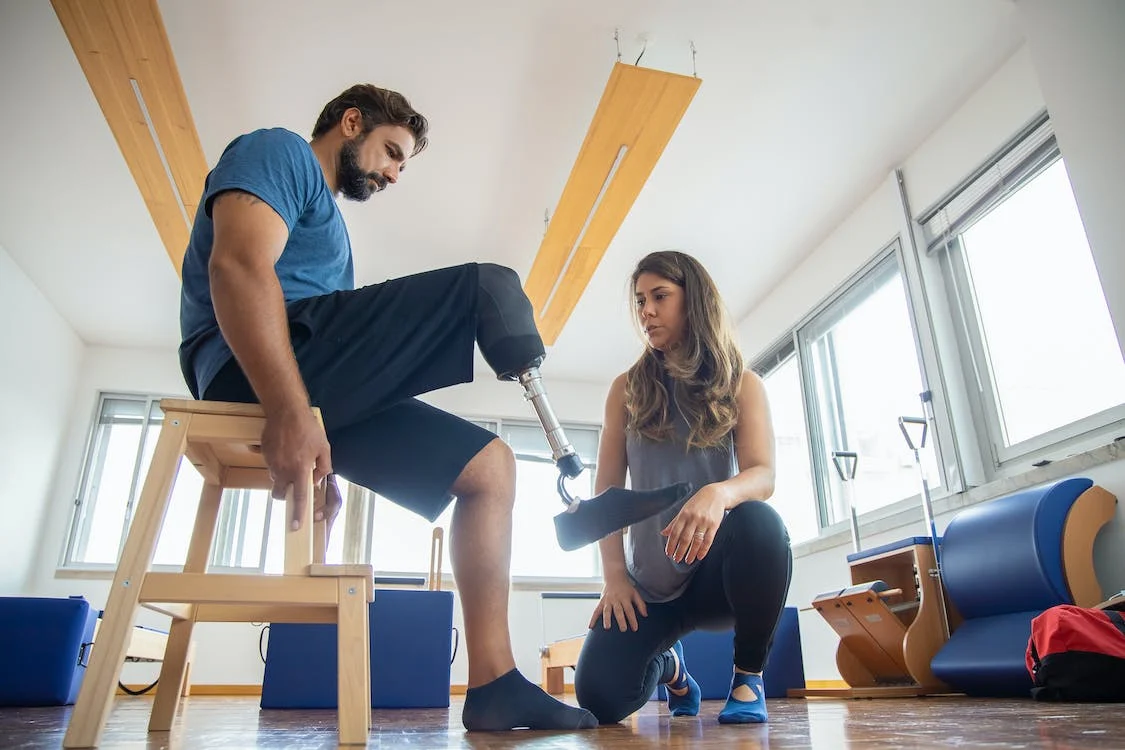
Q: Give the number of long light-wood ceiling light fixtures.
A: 2